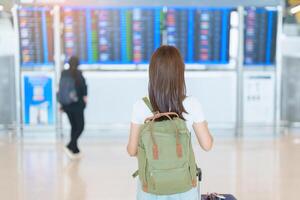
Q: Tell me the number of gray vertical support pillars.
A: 4